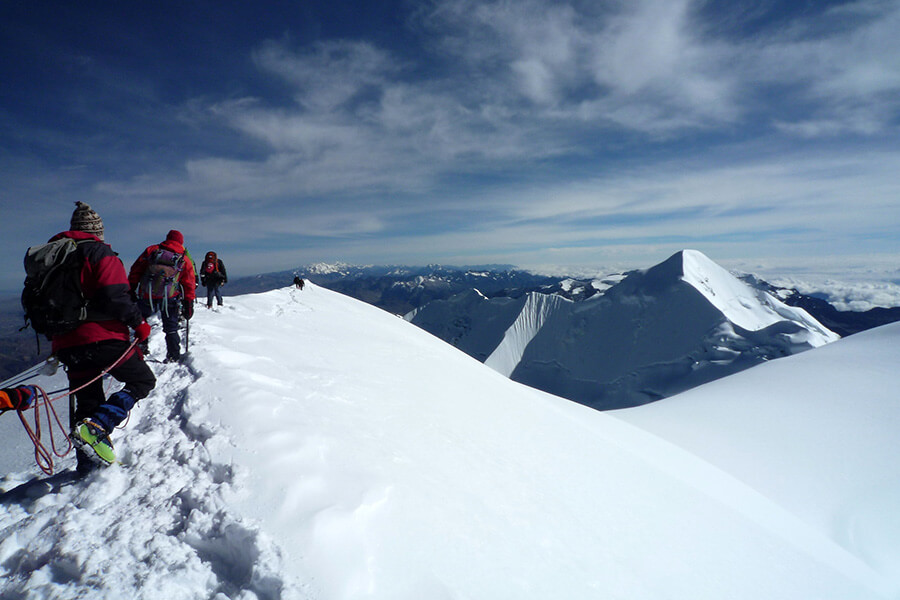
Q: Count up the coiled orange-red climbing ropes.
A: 1